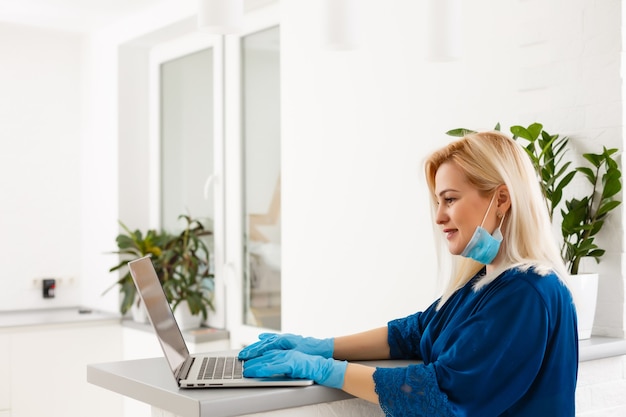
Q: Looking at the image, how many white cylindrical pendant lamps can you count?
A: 3